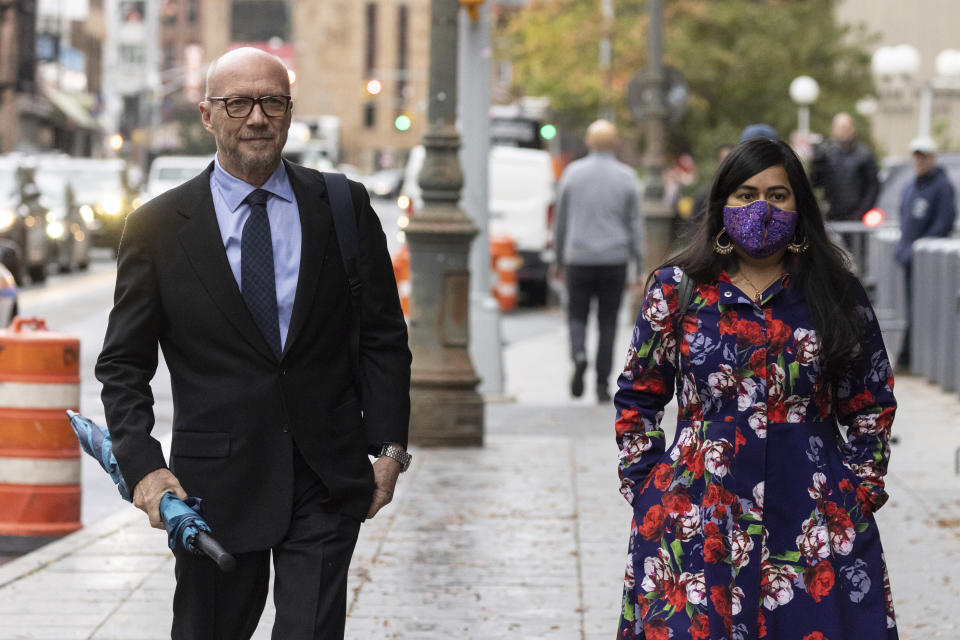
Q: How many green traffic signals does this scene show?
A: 2